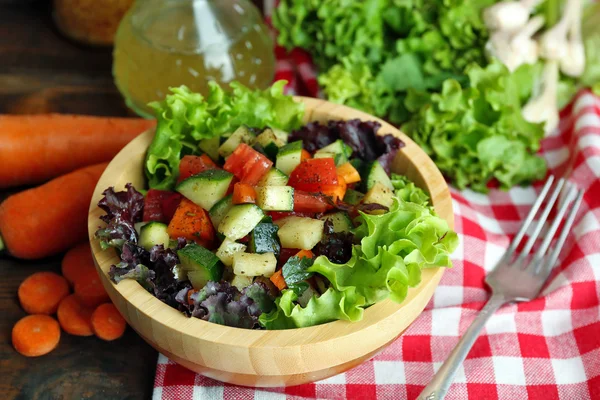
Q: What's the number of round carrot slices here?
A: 6